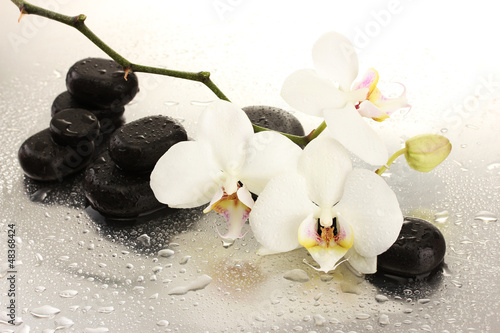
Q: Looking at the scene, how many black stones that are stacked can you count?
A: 6